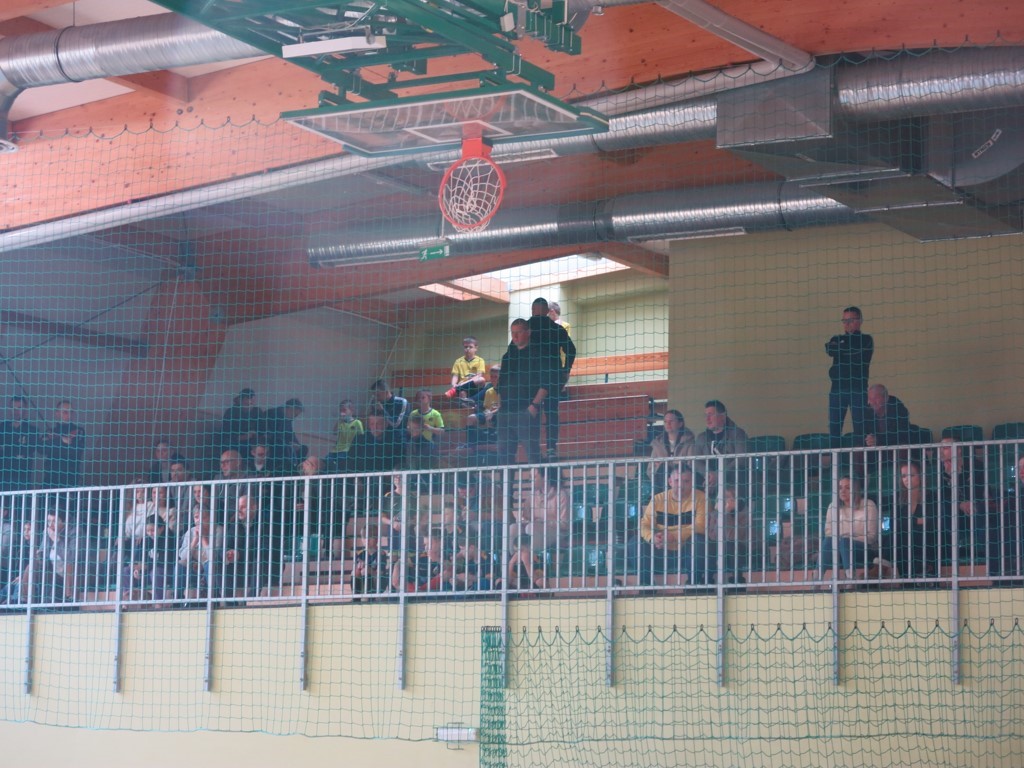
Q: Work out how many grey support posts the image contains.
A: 10